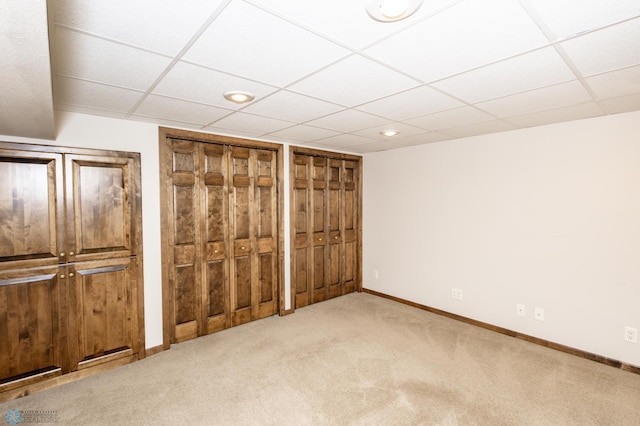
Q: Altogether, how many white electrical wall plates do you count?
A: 5